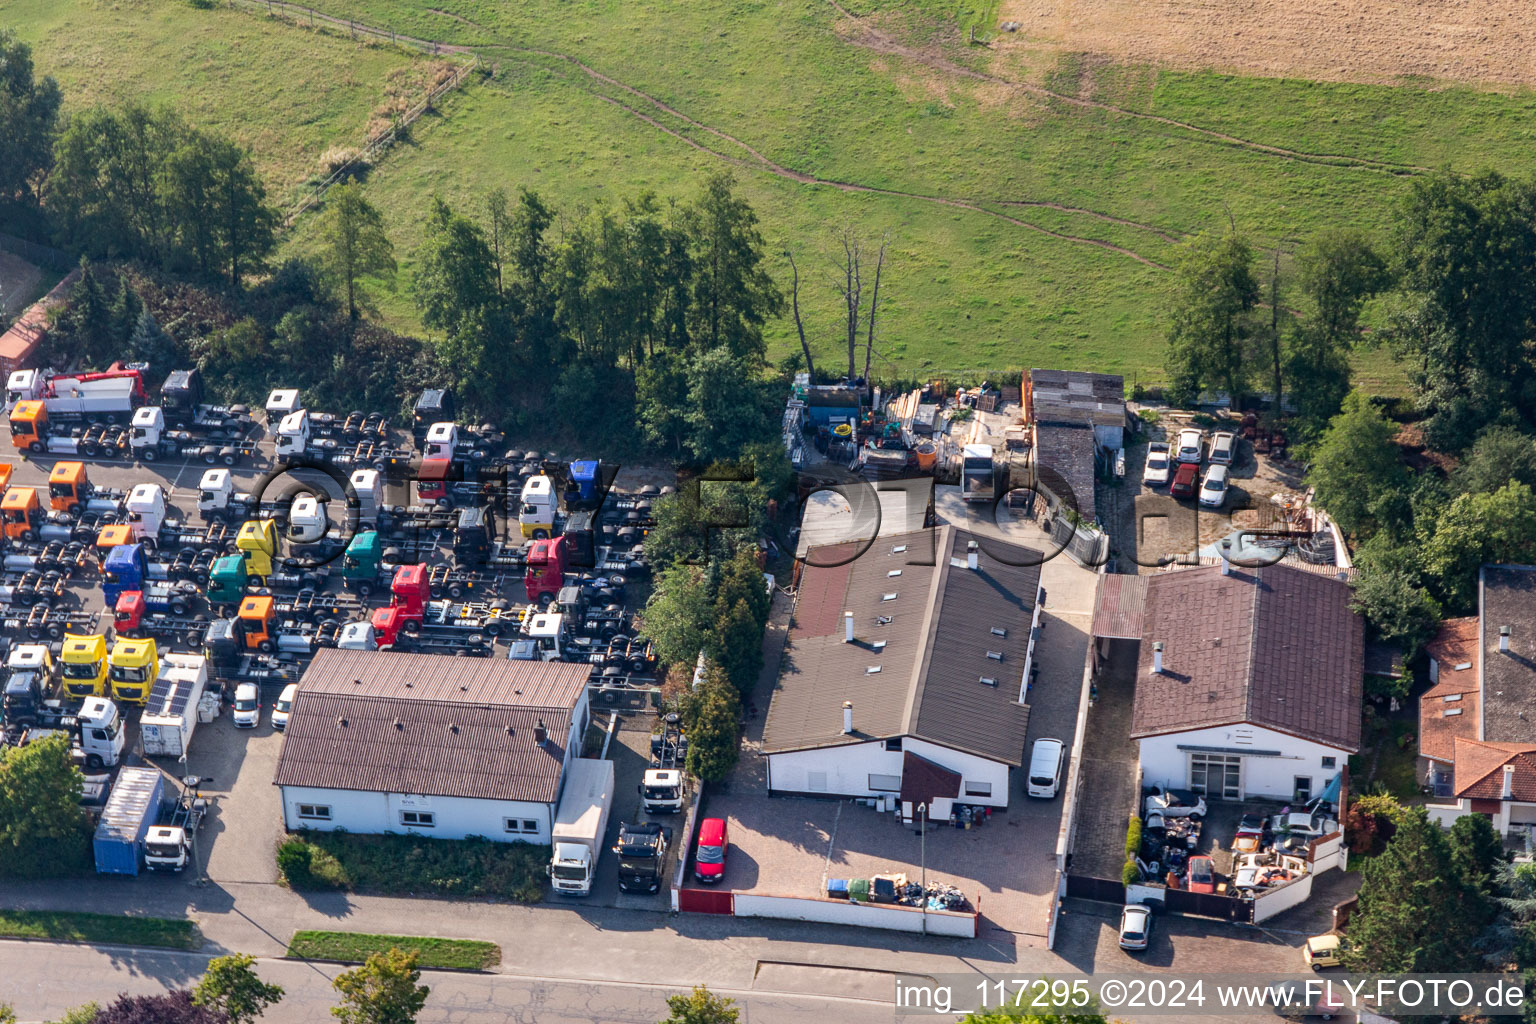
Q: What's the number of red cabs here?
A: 5